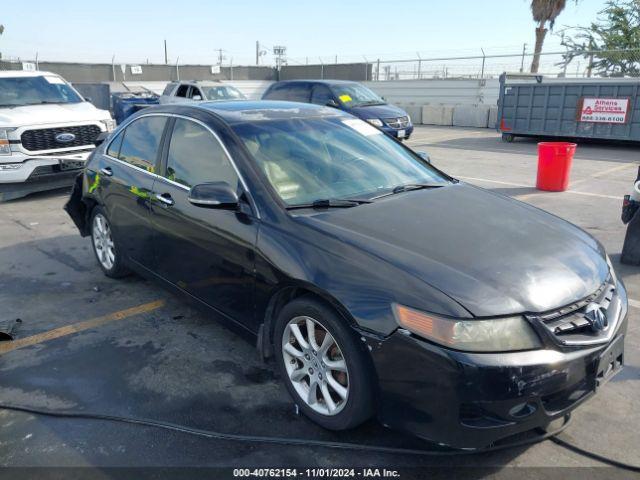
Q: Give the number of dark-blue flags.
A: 0